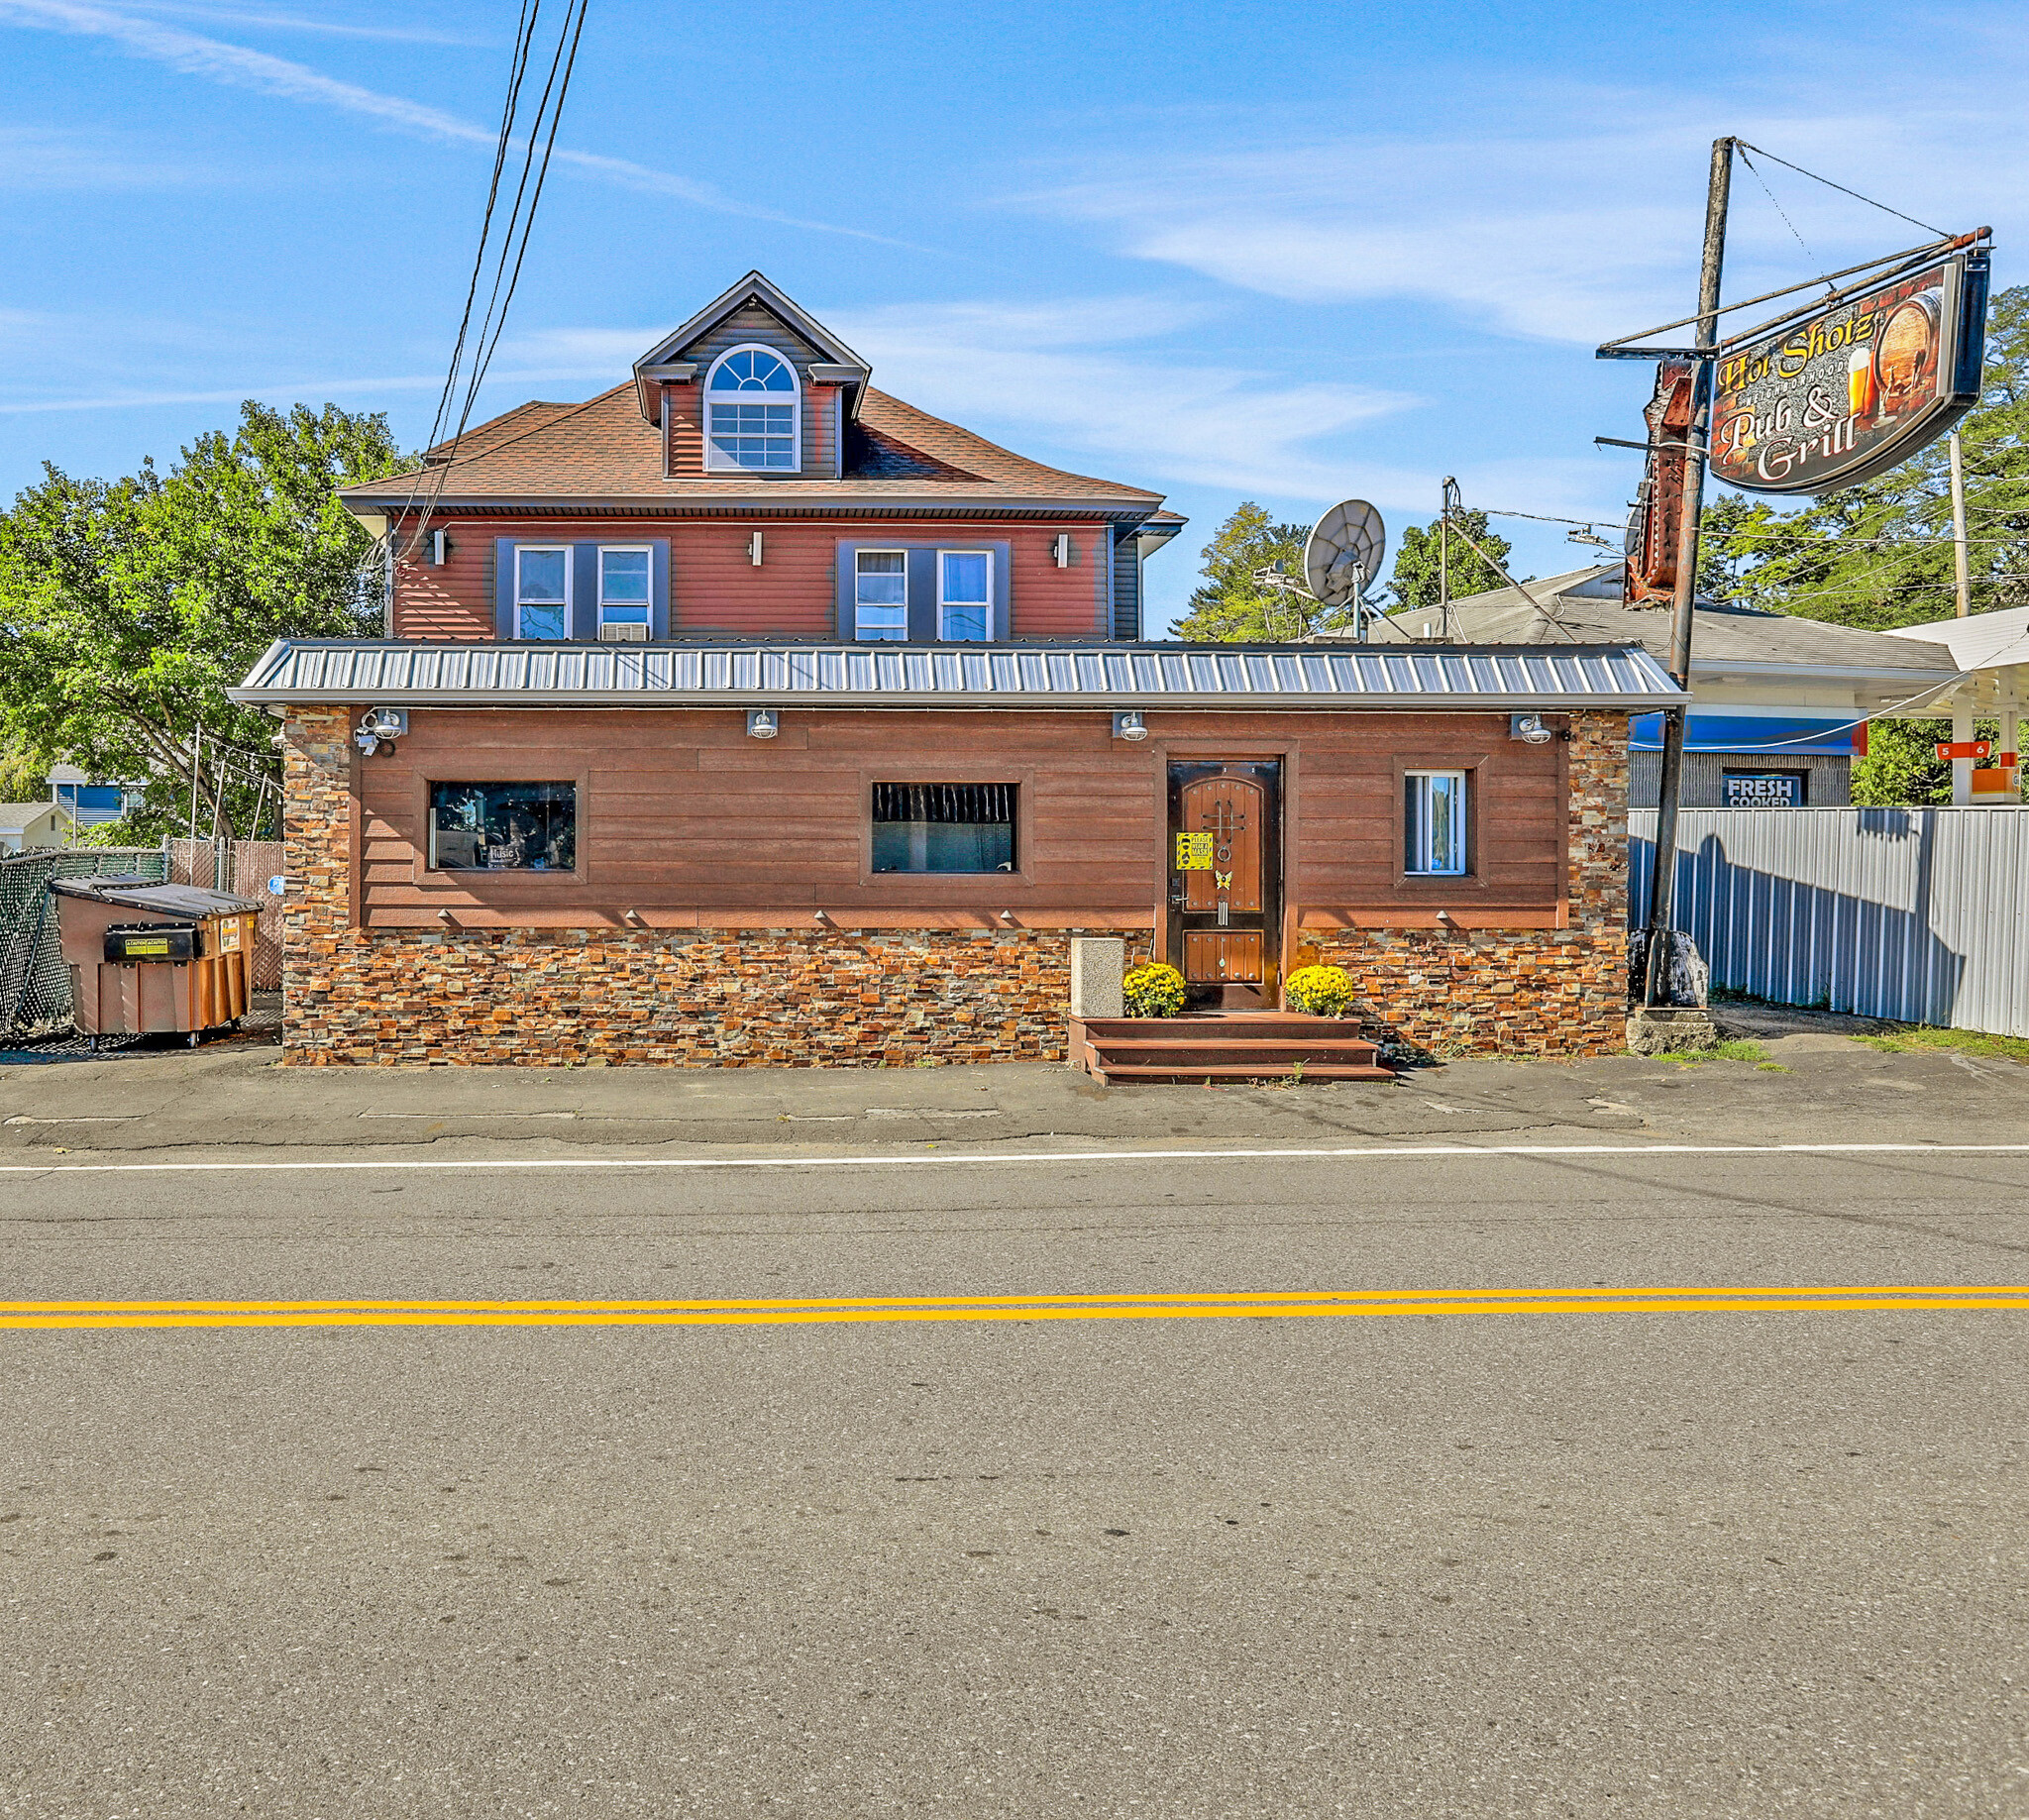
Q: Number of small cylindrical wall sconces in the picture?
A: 3